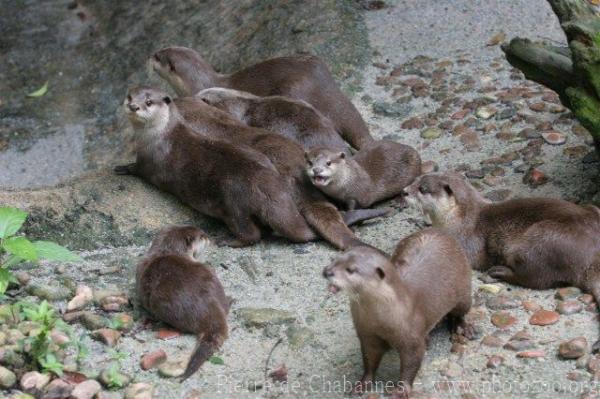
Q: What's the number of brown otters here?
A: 8